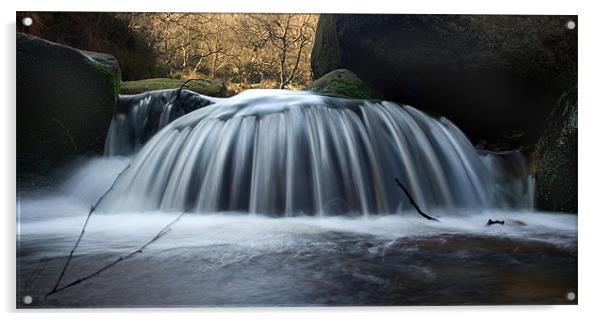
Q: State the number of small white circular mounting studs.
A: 4